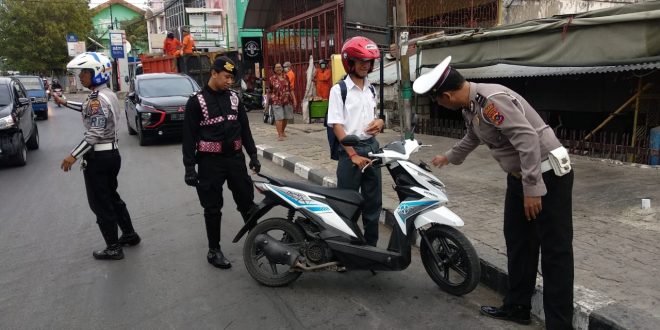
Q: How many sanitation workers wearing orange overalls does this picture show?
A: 4